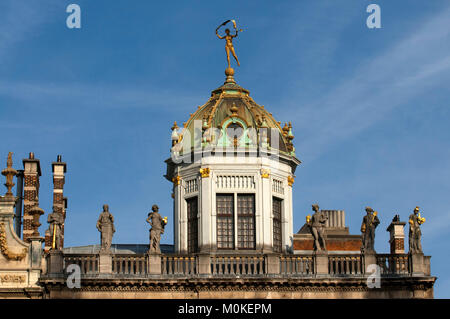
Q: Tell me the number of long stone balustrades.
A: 1